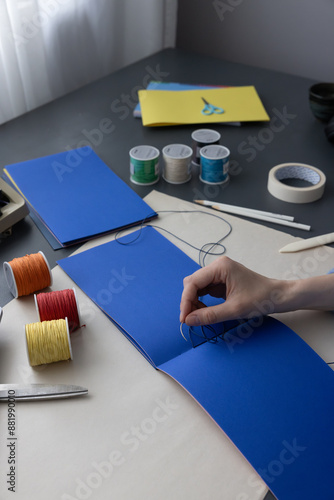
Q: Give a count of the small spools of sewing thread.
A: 7